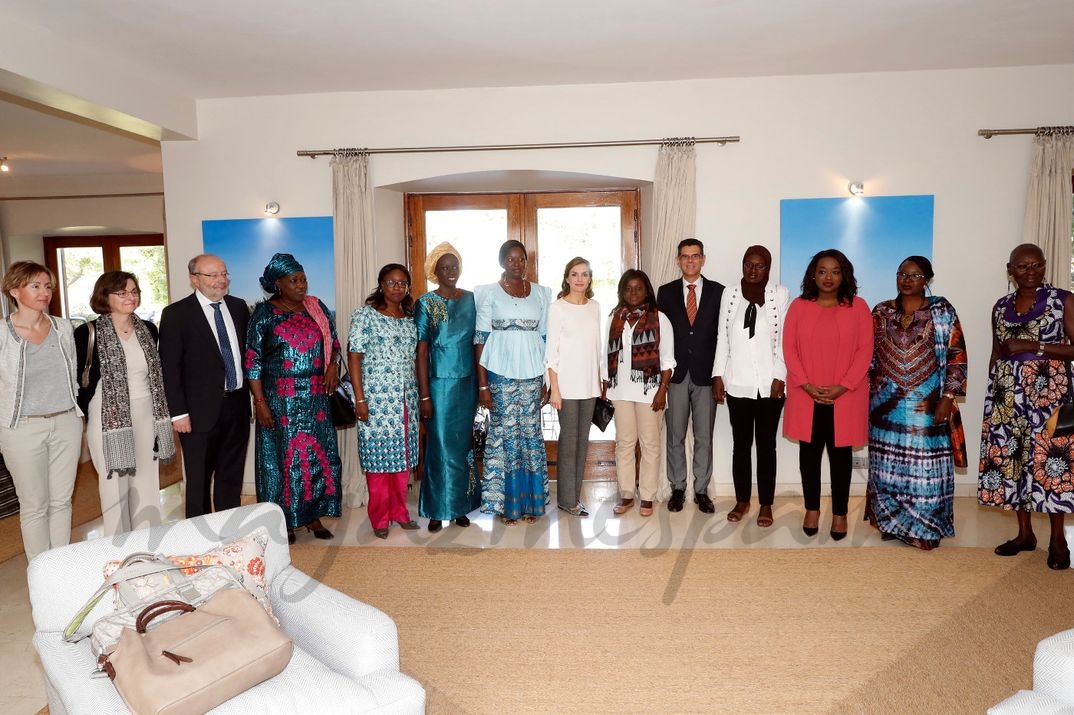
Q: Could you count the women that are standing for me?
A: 12